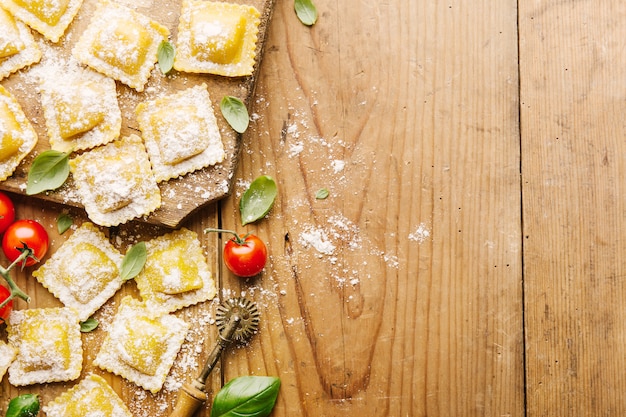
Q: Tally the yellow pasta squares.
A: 14